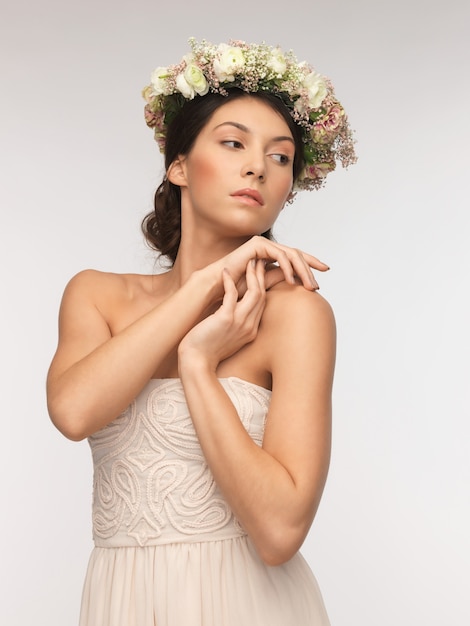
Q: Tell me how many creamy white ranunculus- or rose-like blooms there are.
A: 5